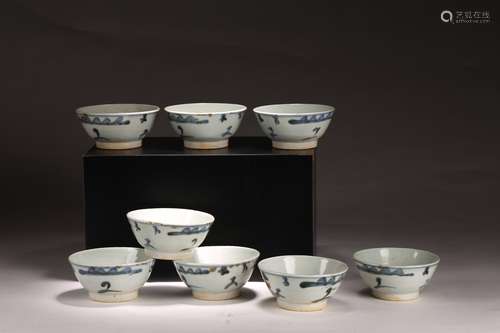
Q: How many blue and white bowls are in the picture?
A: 8